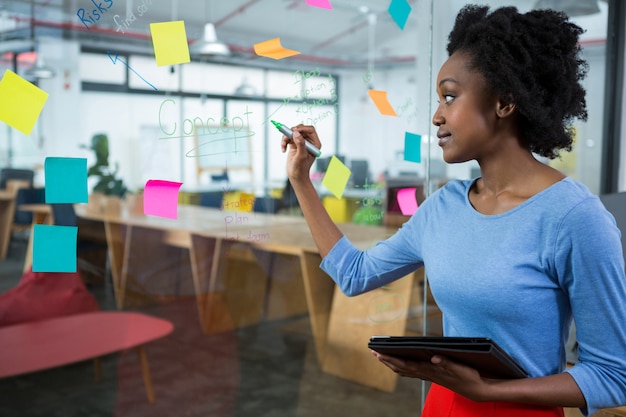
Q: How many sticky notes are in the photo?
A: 12